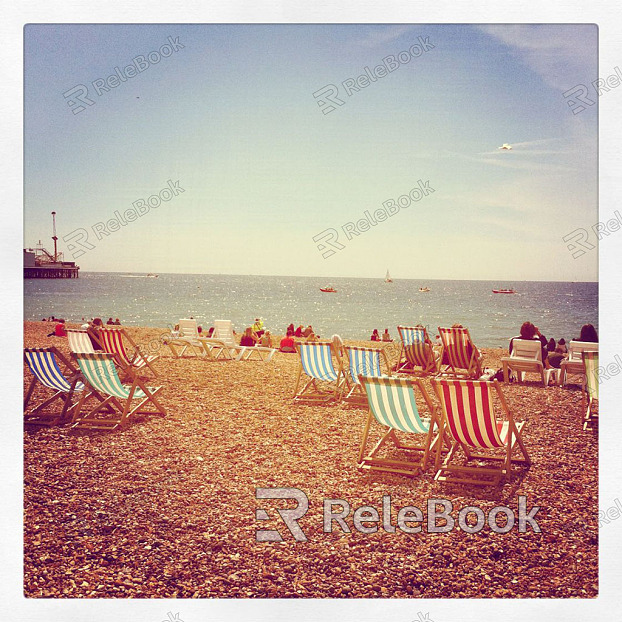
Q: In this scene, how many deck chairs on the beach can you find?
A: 11